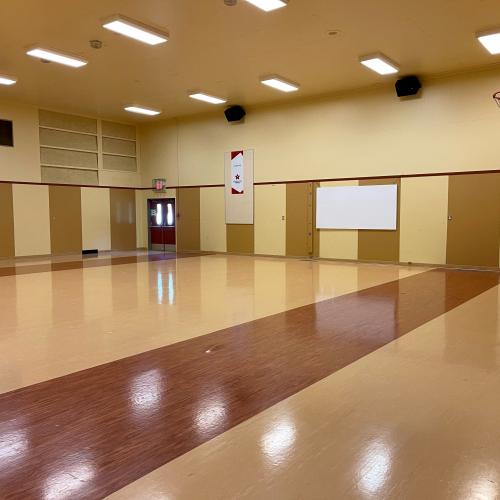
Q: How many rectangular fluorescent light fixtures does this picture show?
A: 9